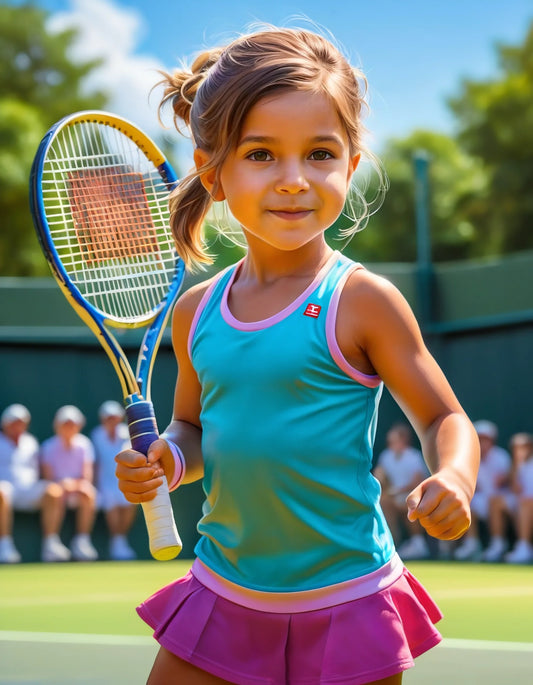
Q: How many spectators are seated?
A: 6